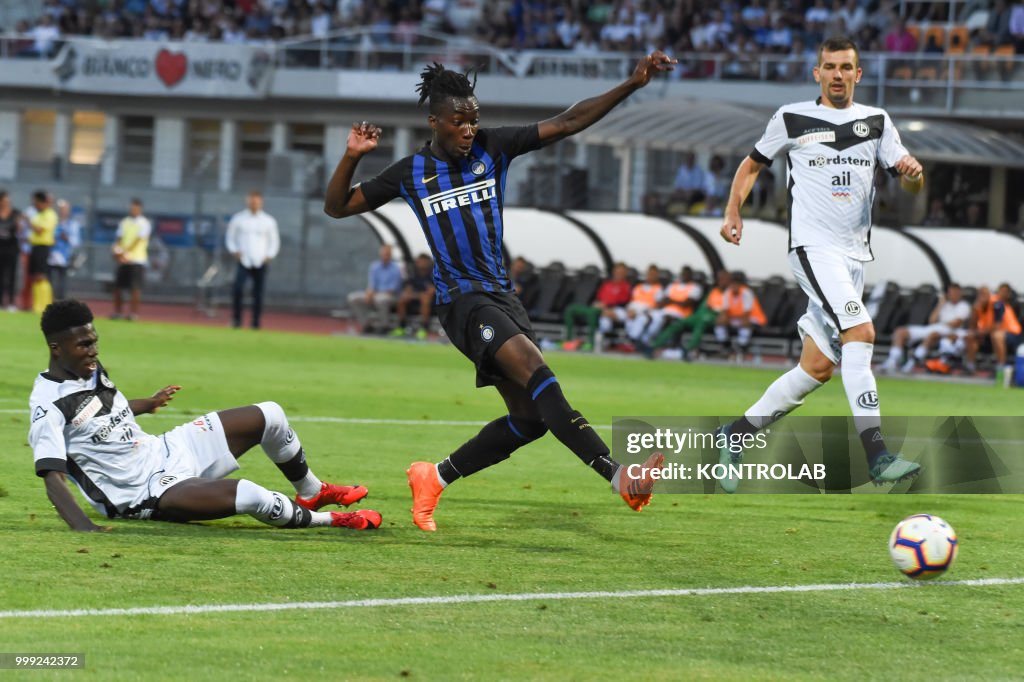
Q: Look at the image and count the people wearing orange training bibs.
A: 6